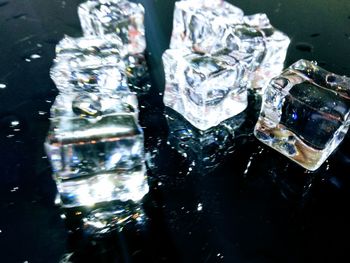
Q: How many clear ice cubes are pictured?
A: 7